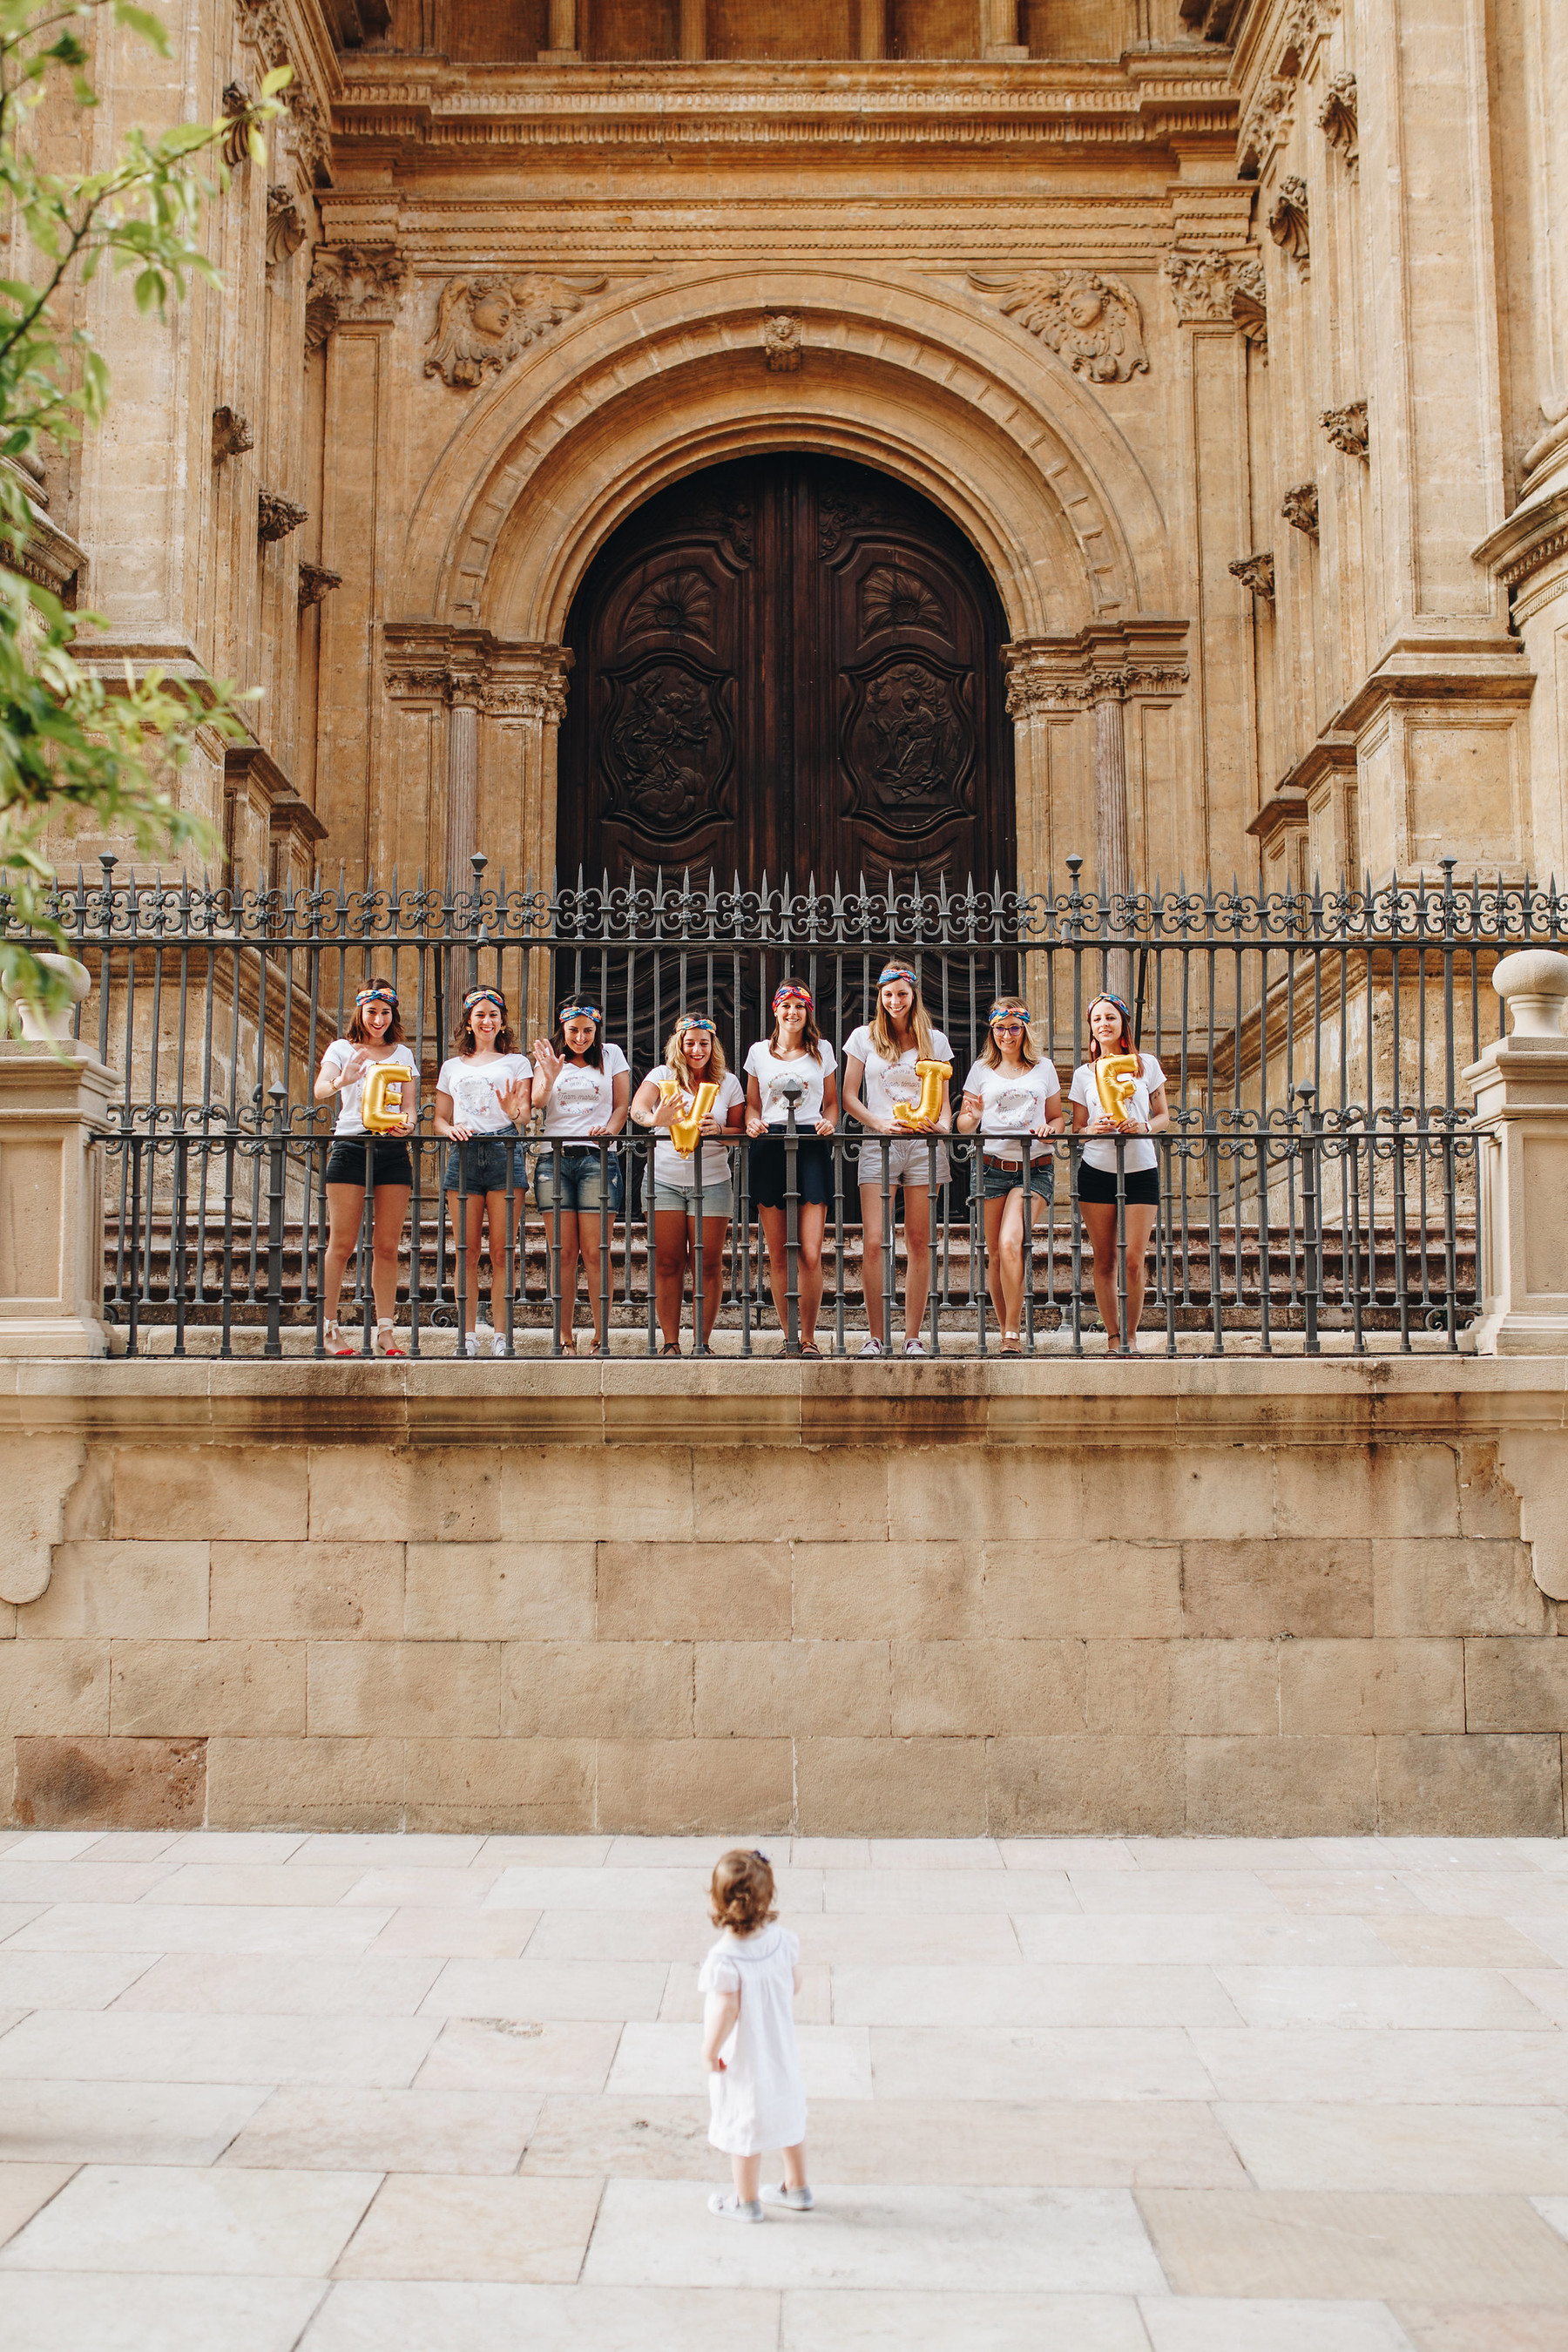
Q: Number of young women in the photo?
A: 8